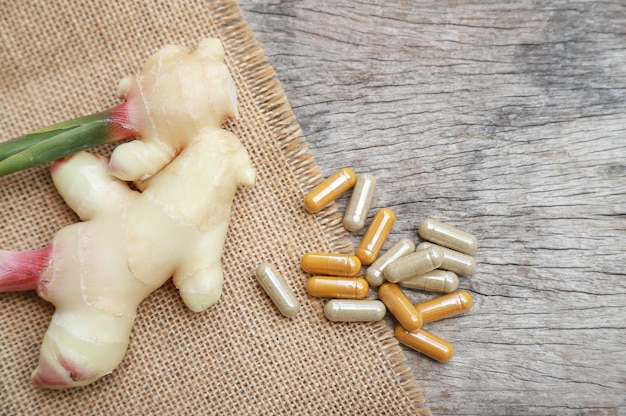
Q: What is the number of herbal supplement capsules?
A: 15